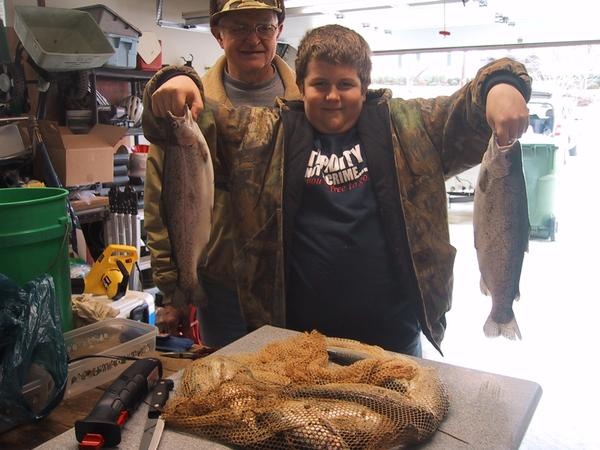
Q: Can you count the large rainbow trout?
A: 2